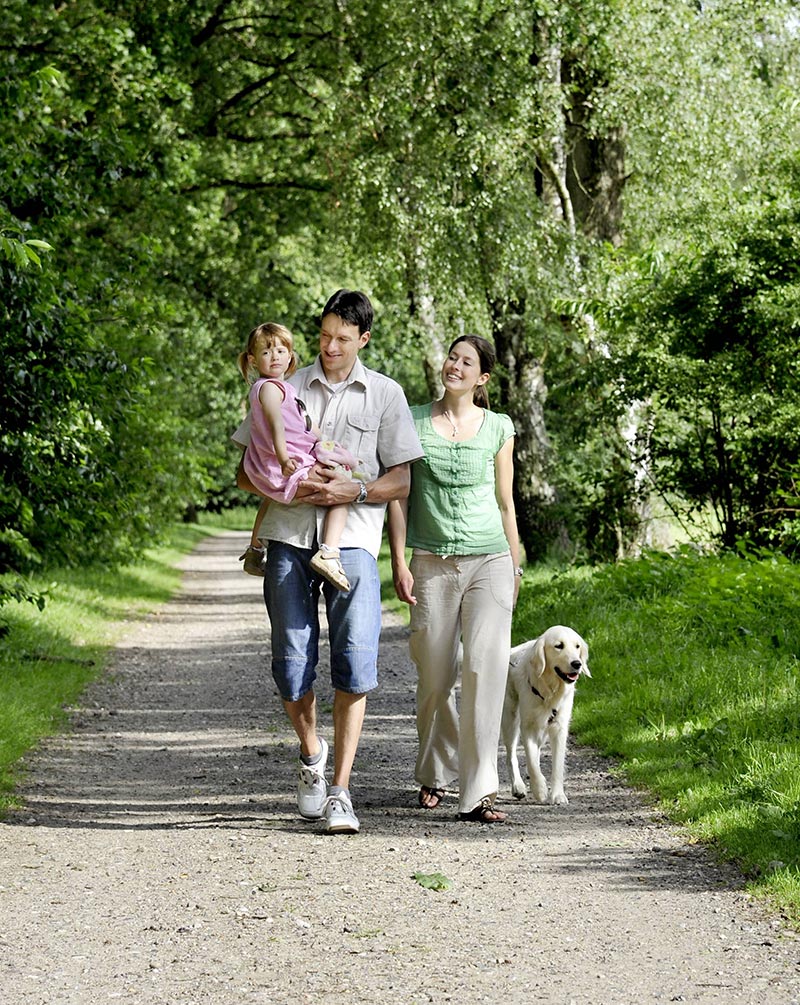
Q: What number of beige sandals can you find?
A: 2